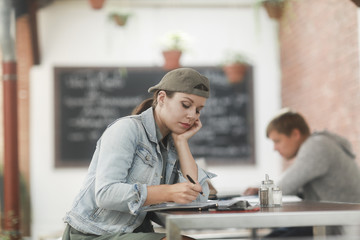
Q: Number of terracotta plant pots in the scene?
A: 5